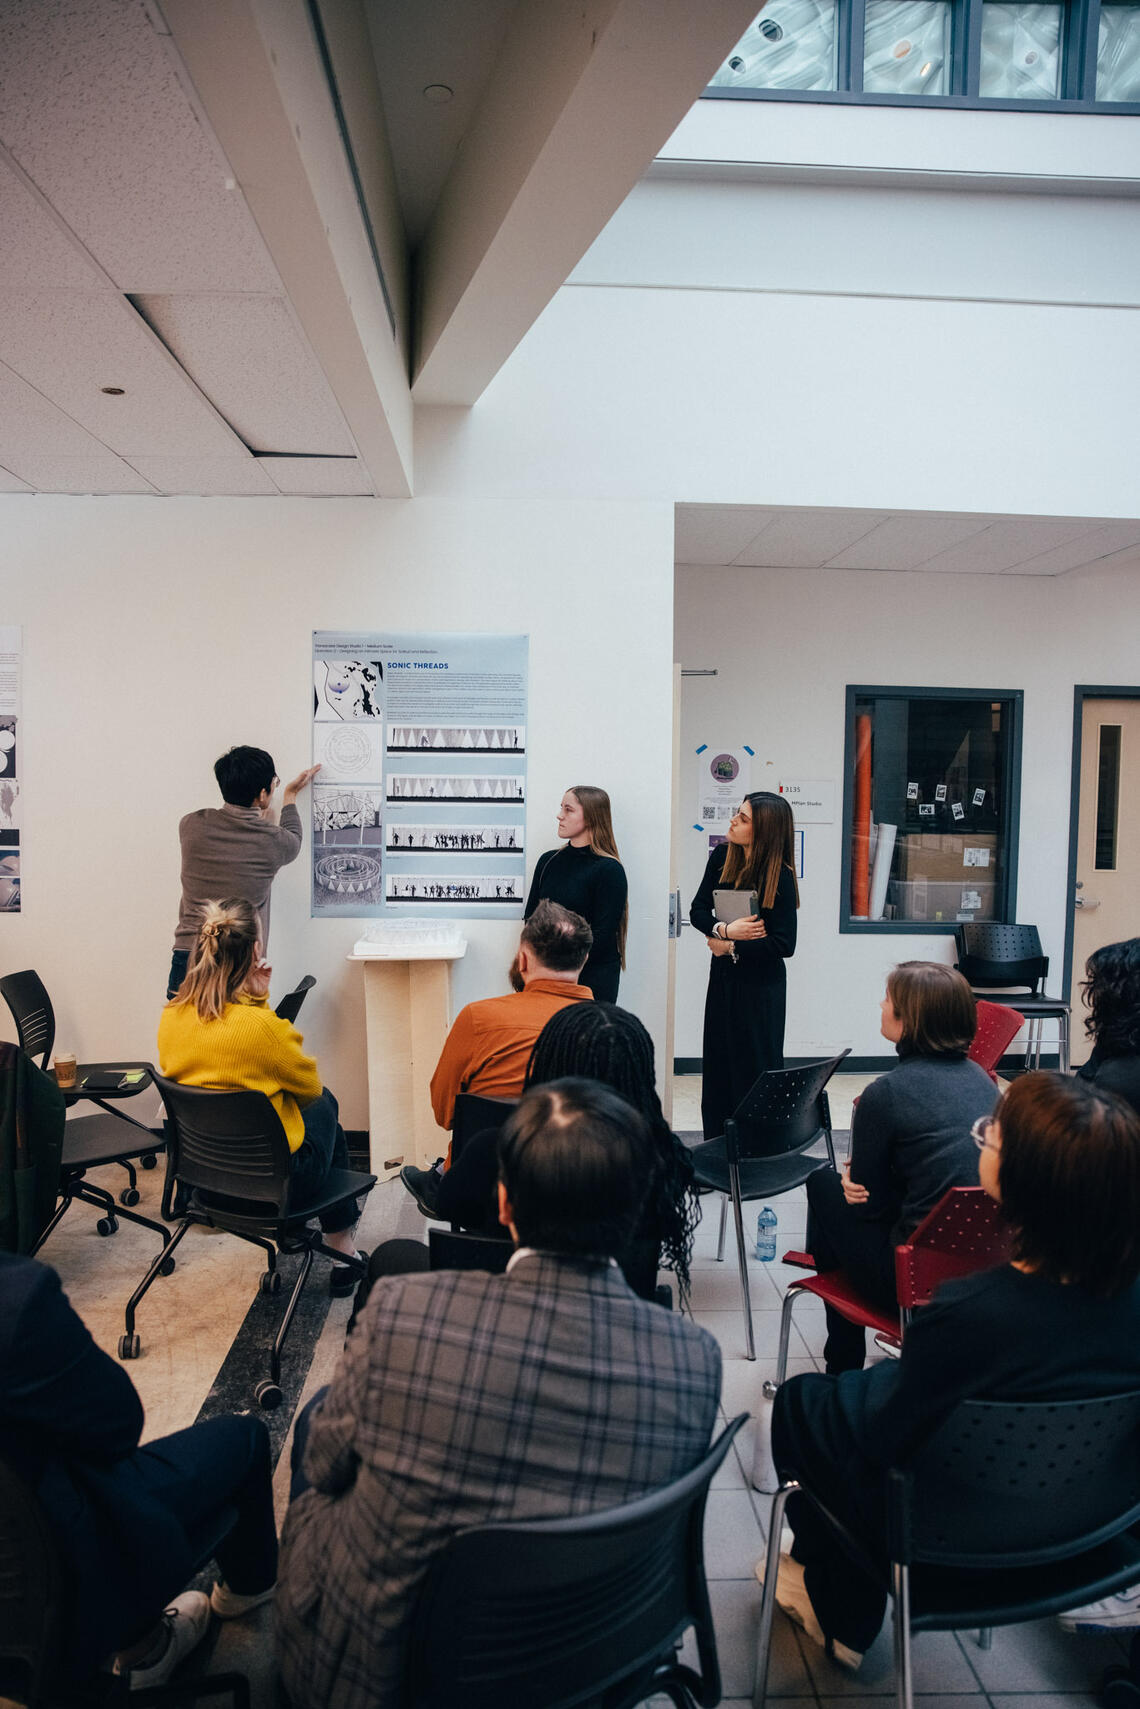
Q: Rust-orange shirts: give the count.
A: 1